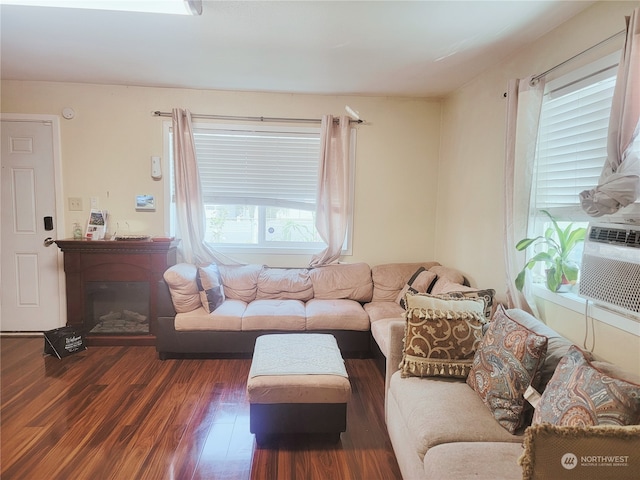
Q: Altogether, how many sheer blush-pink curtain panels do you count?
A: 4